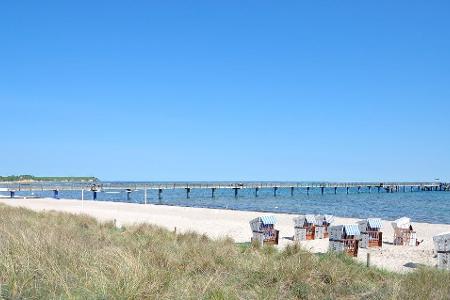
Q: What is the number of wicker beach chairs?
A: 7